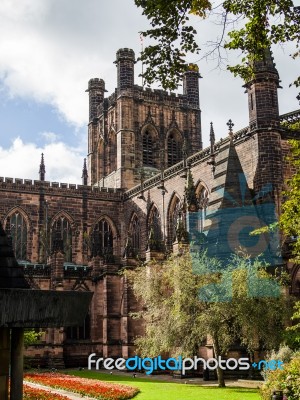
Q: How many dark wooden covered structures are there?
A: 1